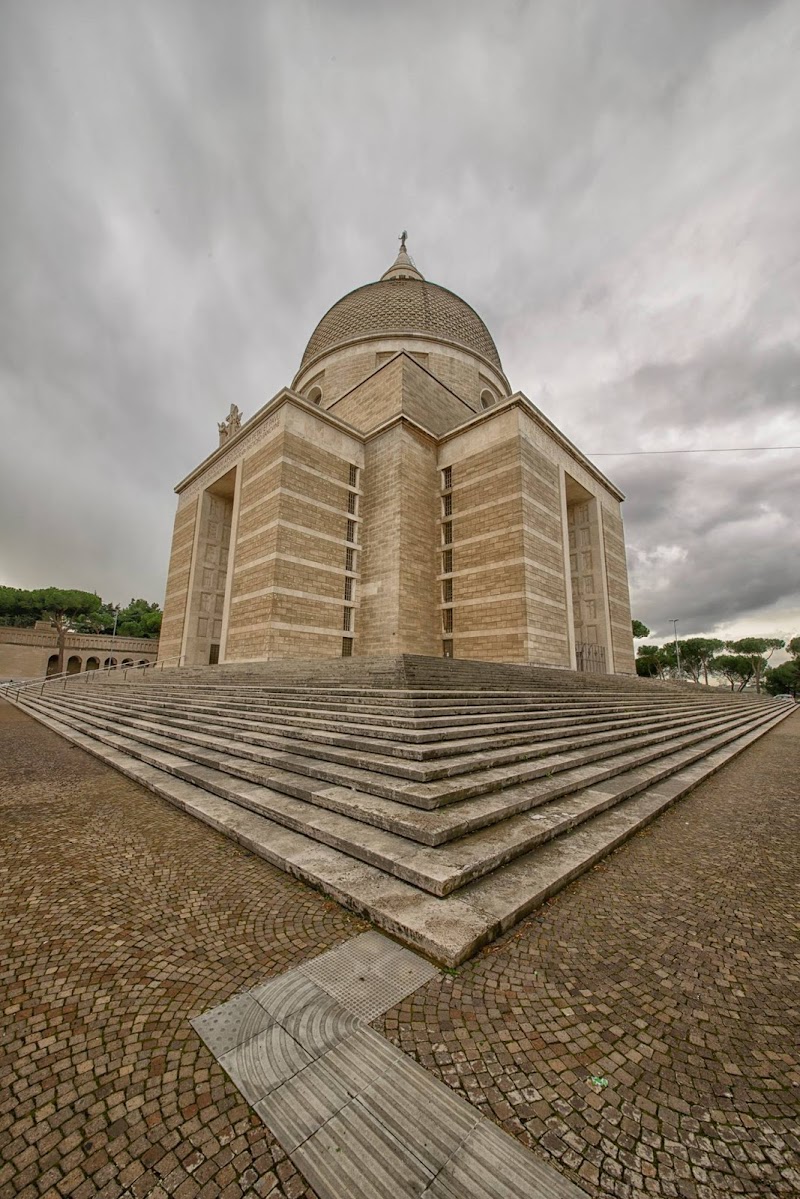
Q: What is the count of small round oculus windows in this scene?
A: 2